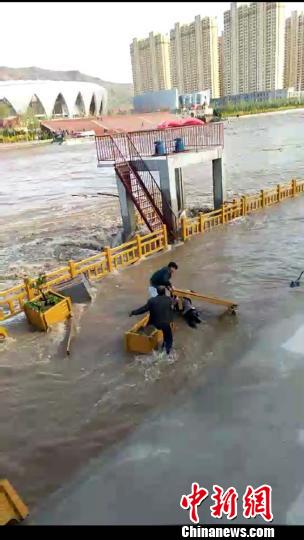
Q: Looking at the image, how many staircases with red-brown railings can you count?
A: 1